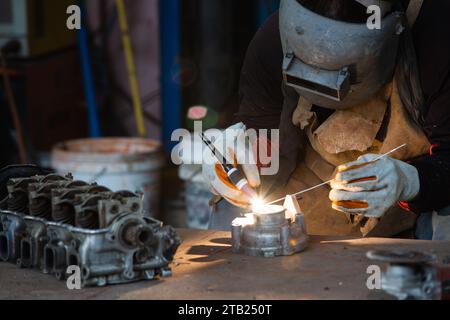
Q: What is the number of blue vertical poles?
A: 2